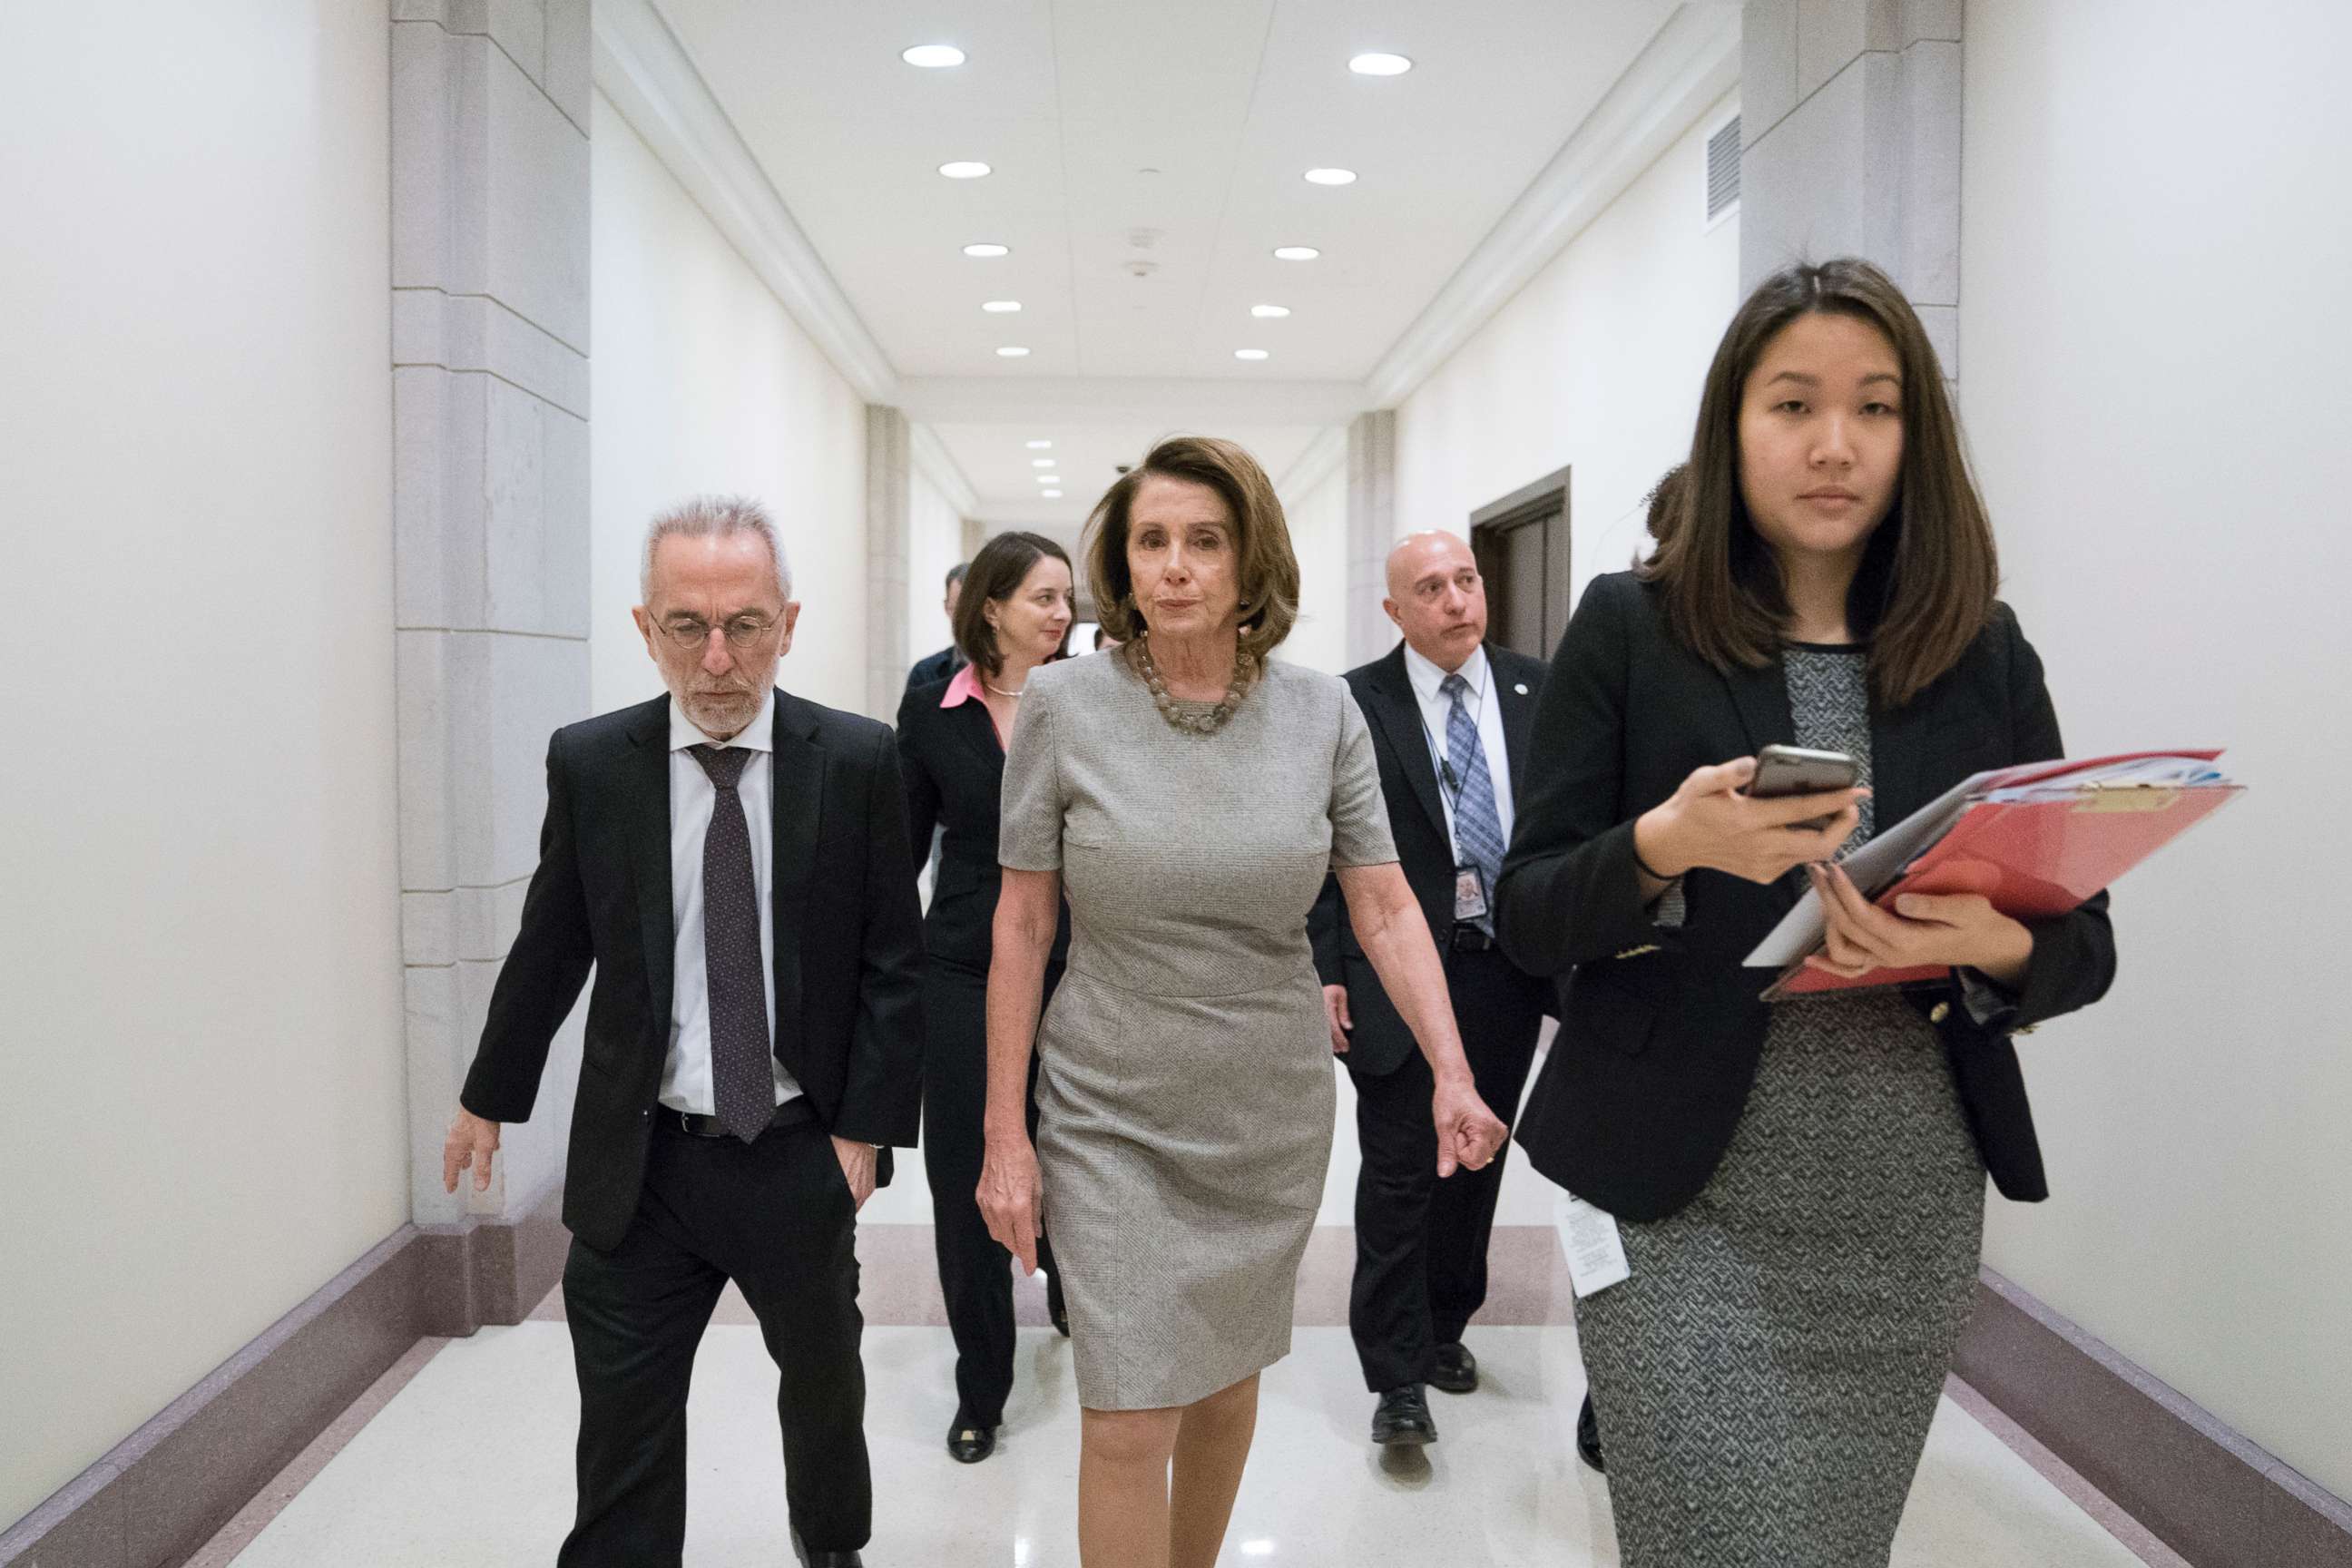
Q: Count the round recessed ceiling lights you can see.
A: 14